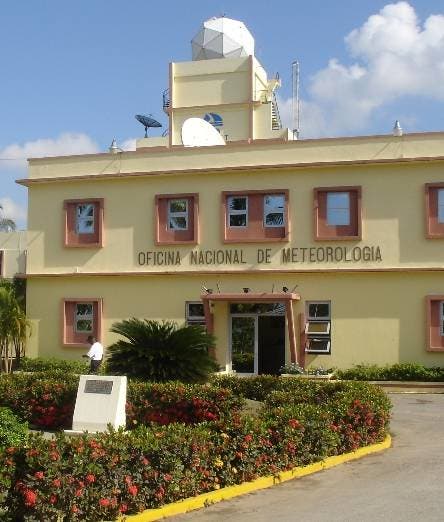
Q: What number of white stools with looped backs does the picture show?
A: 0